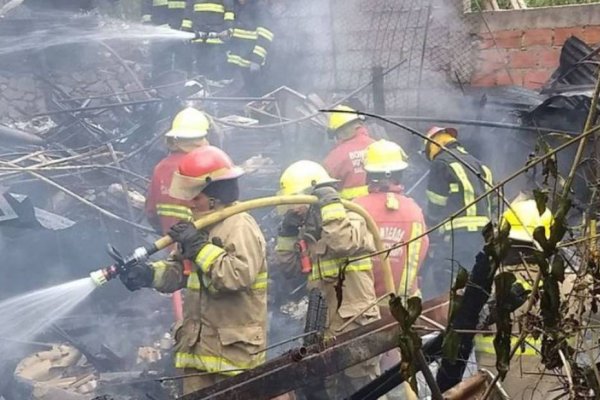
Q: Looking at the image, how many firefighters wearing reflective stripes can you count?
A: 10